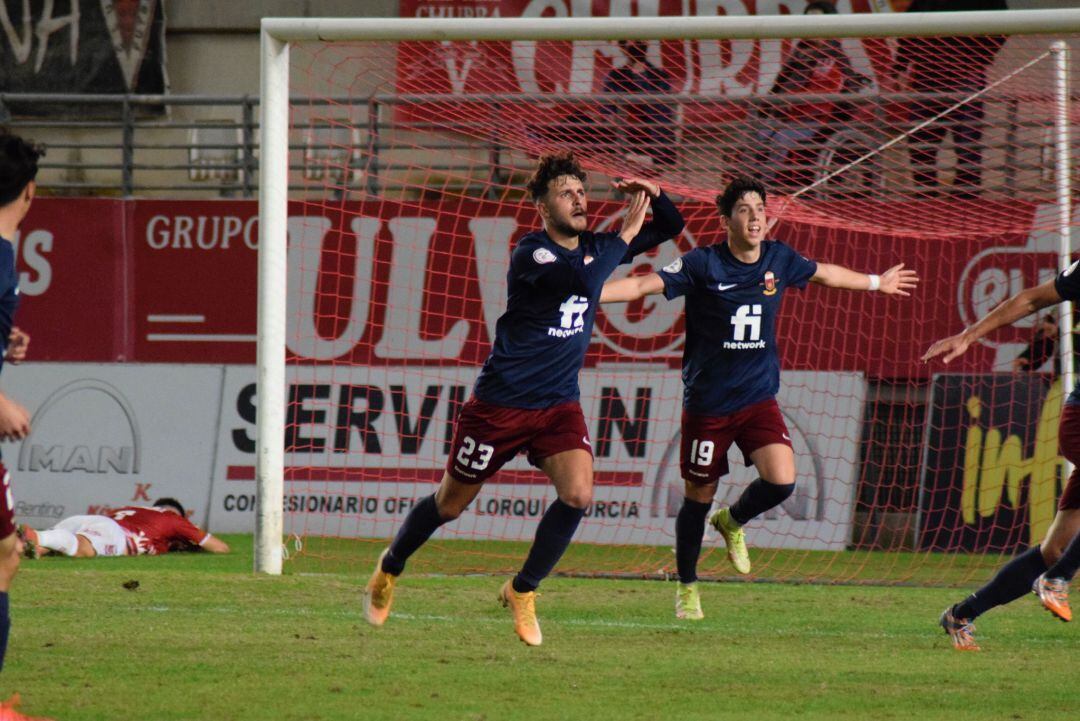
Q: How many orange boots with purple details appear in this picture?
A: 2